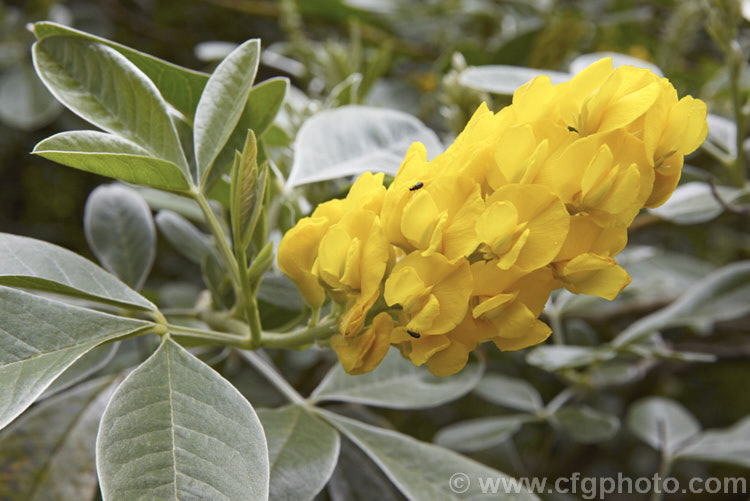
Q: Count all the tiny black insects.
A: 2